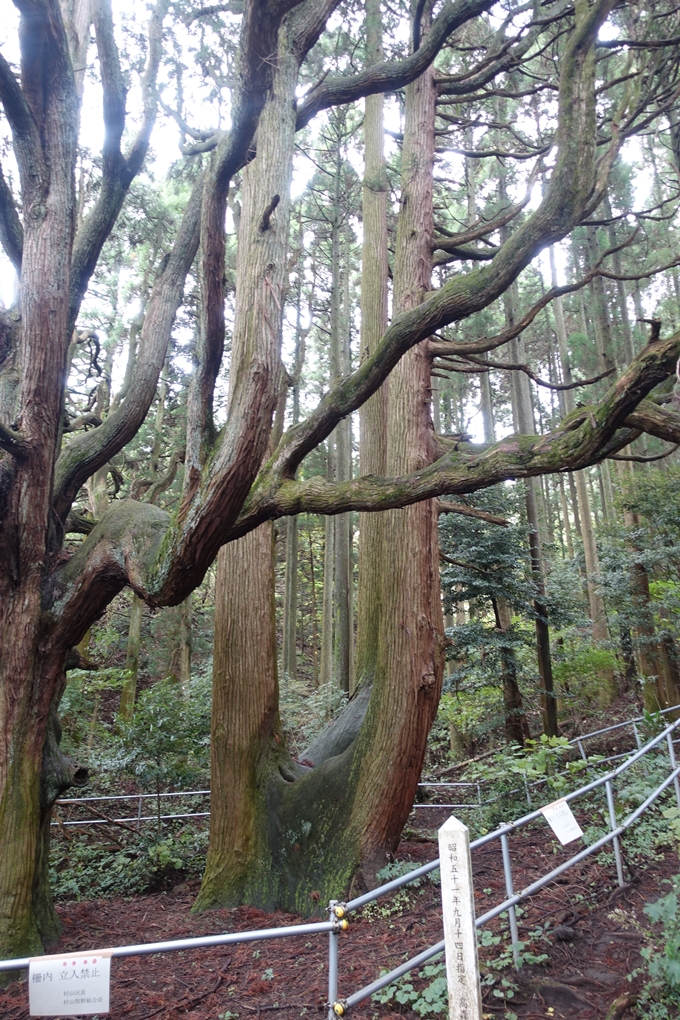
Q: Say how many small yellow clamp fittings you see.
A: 3